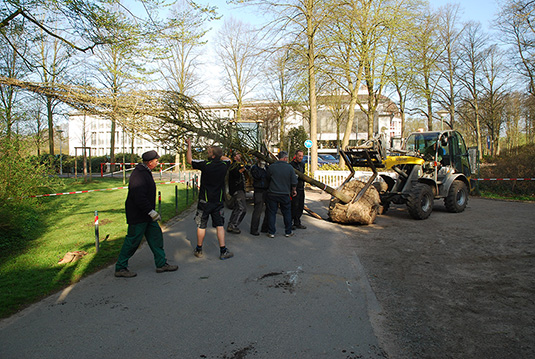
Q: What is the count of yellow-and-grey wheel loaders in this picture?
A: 1